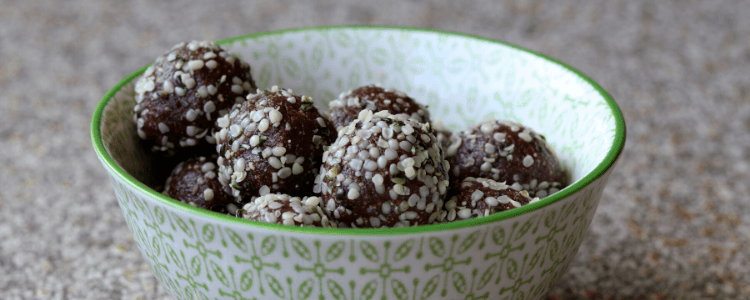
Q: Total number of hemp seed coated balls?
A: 8